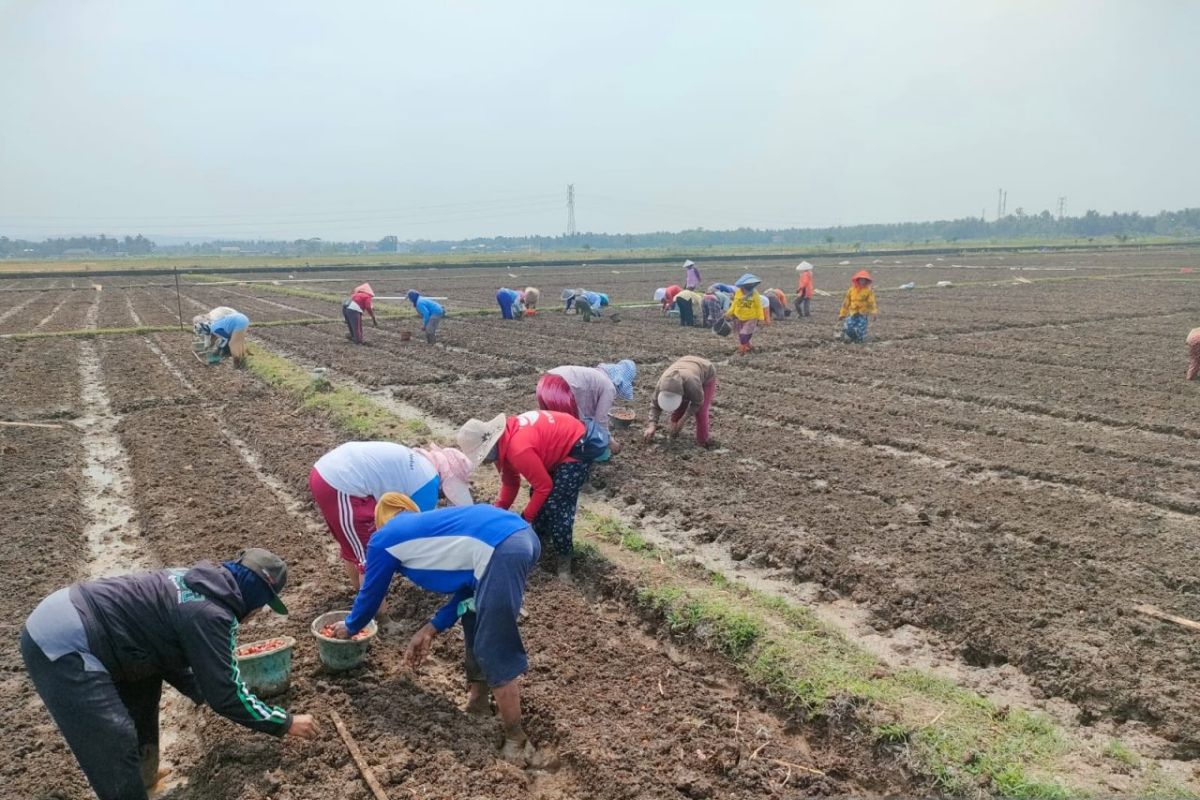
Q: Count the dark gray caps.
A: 1